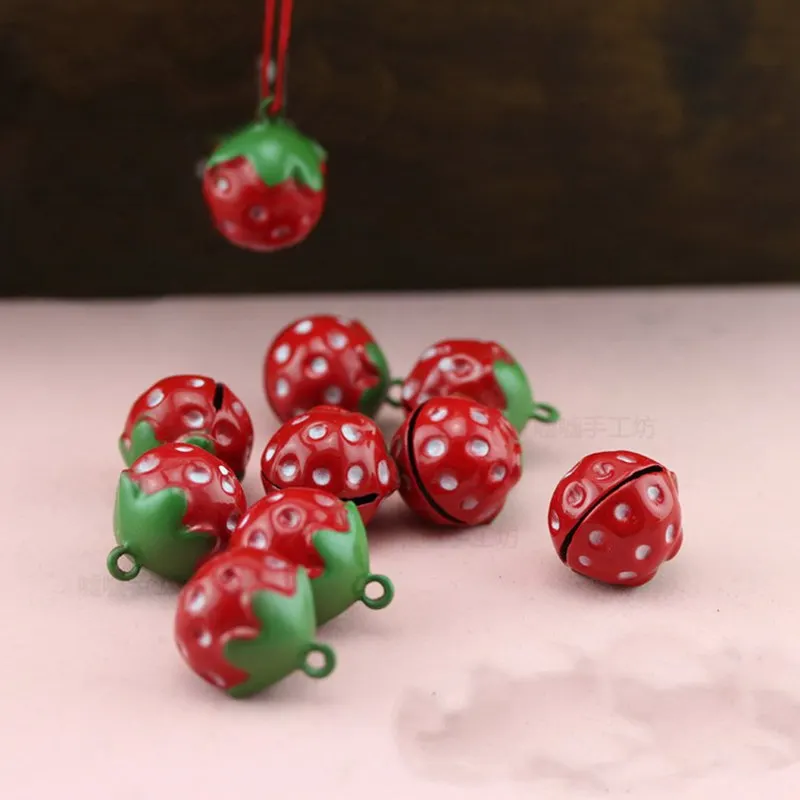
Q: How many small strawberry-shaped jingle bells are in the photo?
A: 10